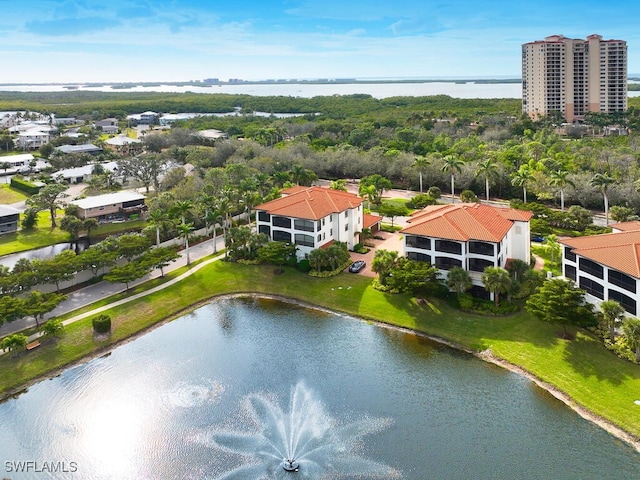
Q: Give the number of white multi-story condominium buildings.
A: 3